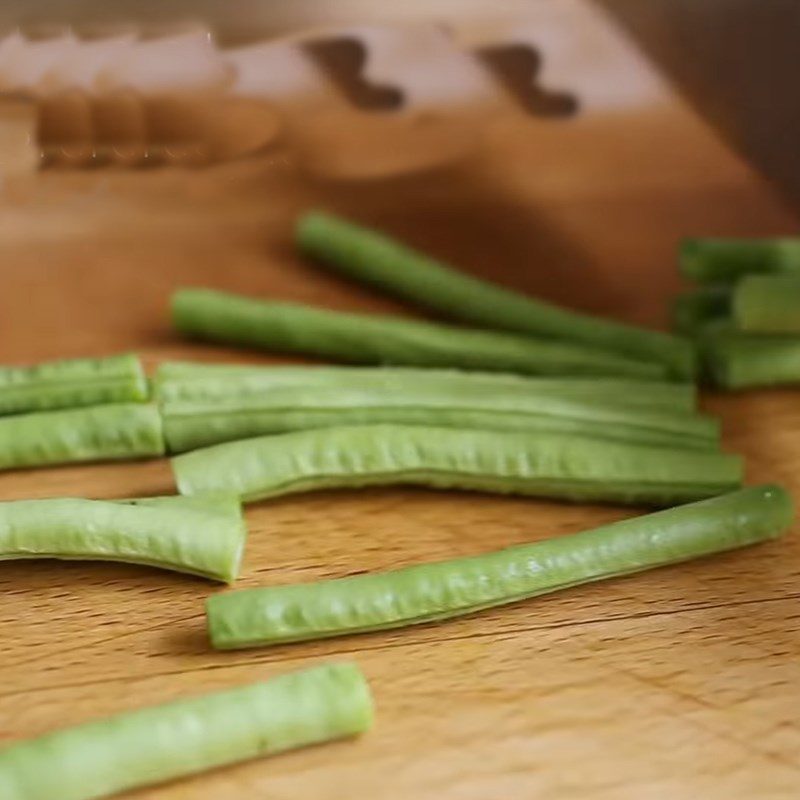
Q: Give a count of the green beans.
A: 15